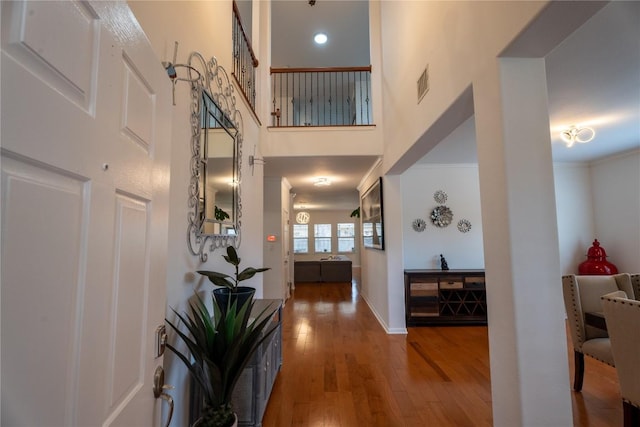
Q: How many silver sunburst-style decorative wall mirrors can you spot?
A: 4